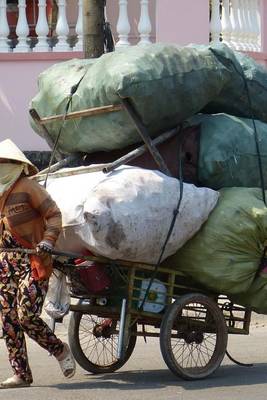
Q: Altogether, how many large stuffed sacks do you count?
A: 5